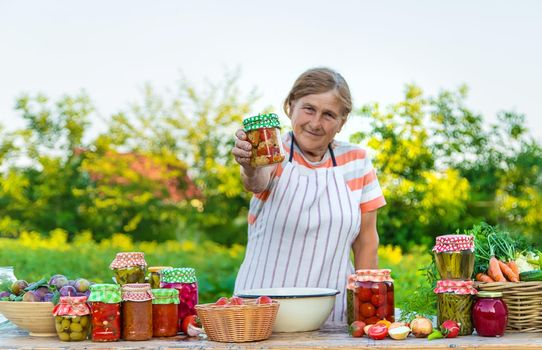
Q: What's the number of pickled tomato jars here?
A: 1